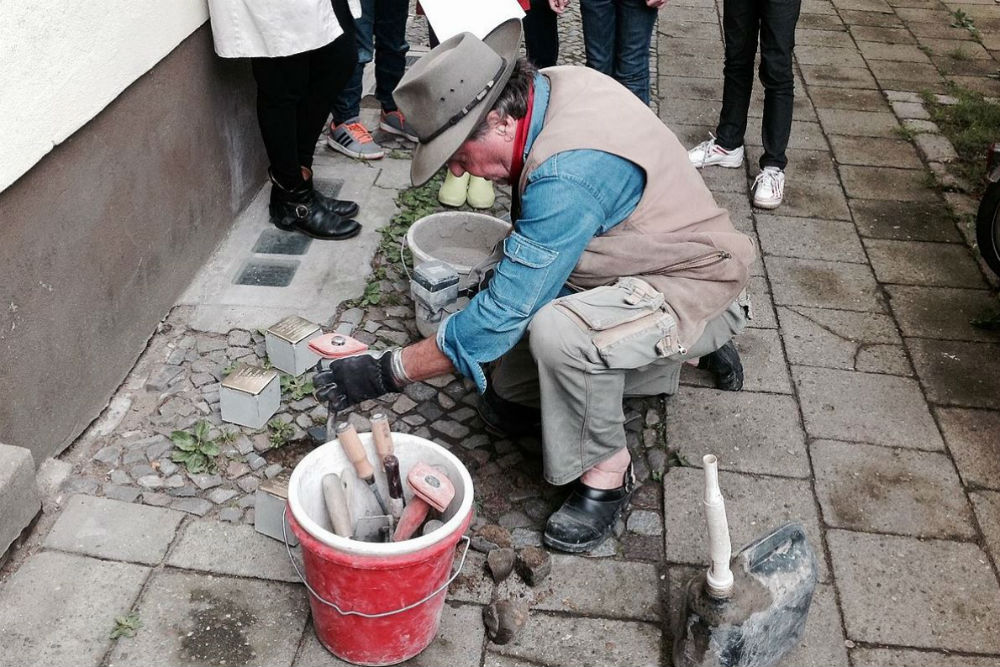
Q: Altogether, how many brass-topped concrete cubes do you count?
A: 3